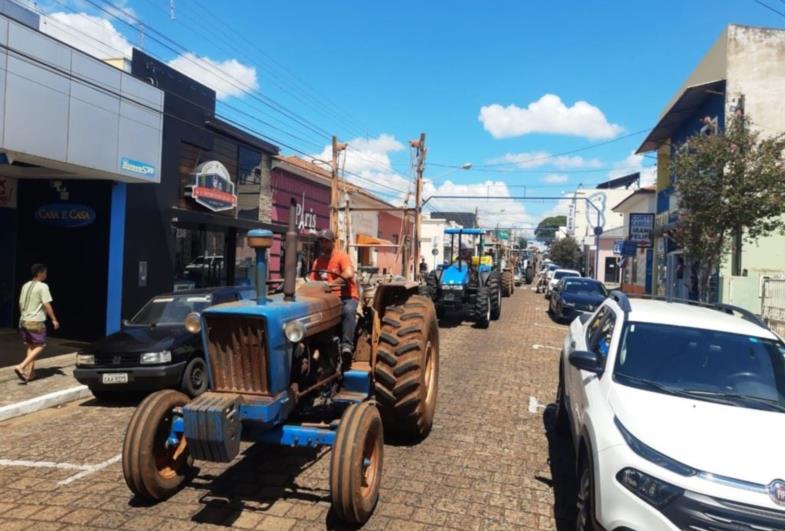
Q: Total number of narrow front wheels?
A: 2